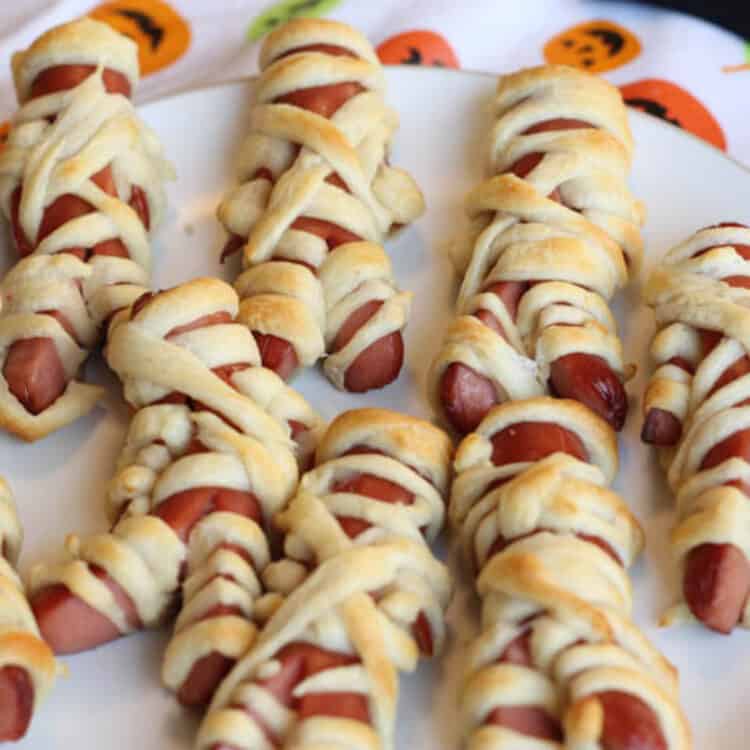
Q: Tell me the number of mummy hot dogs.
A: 8